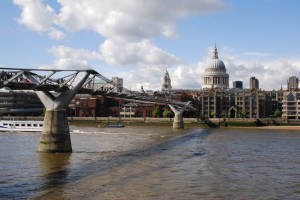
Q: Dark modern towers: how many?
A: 3